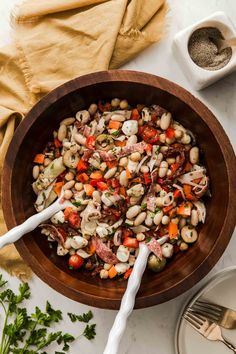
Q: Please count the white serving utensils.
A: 2